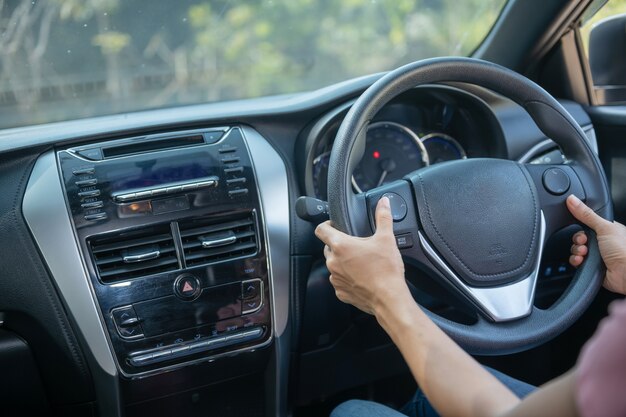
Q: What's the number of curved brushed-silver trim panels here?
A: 2